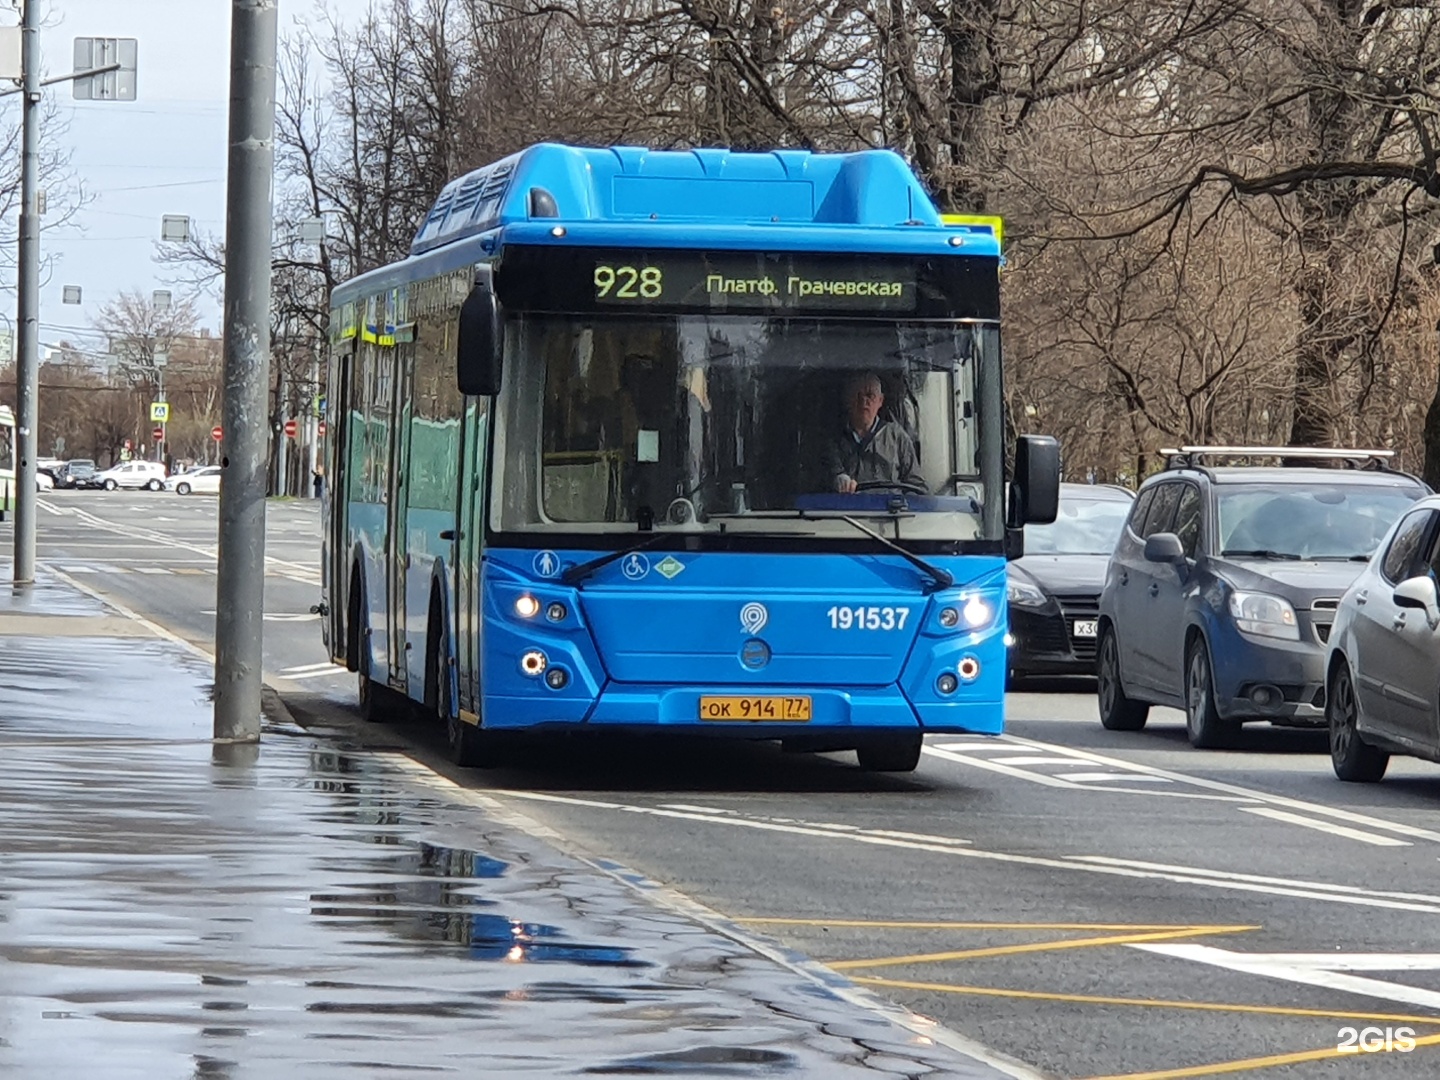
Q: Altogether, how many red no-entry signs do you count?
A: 4